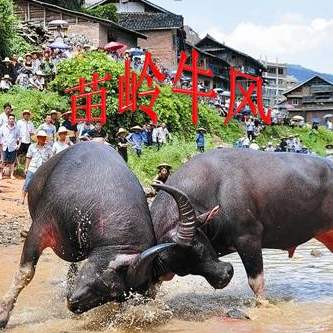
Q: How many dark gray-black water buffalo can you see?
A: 2